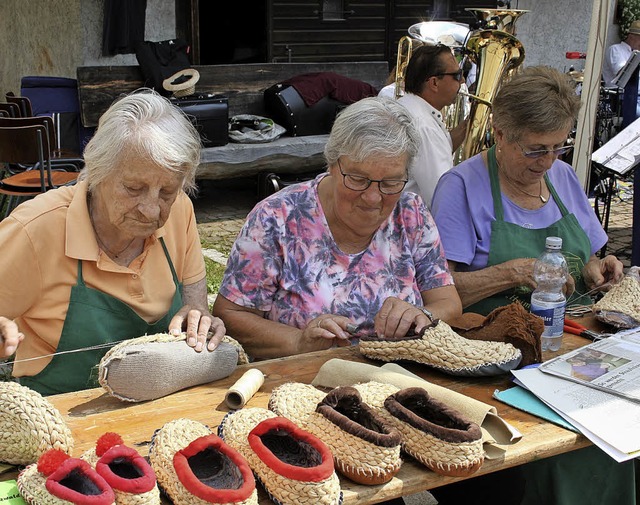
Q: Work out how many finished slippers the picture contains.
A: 6